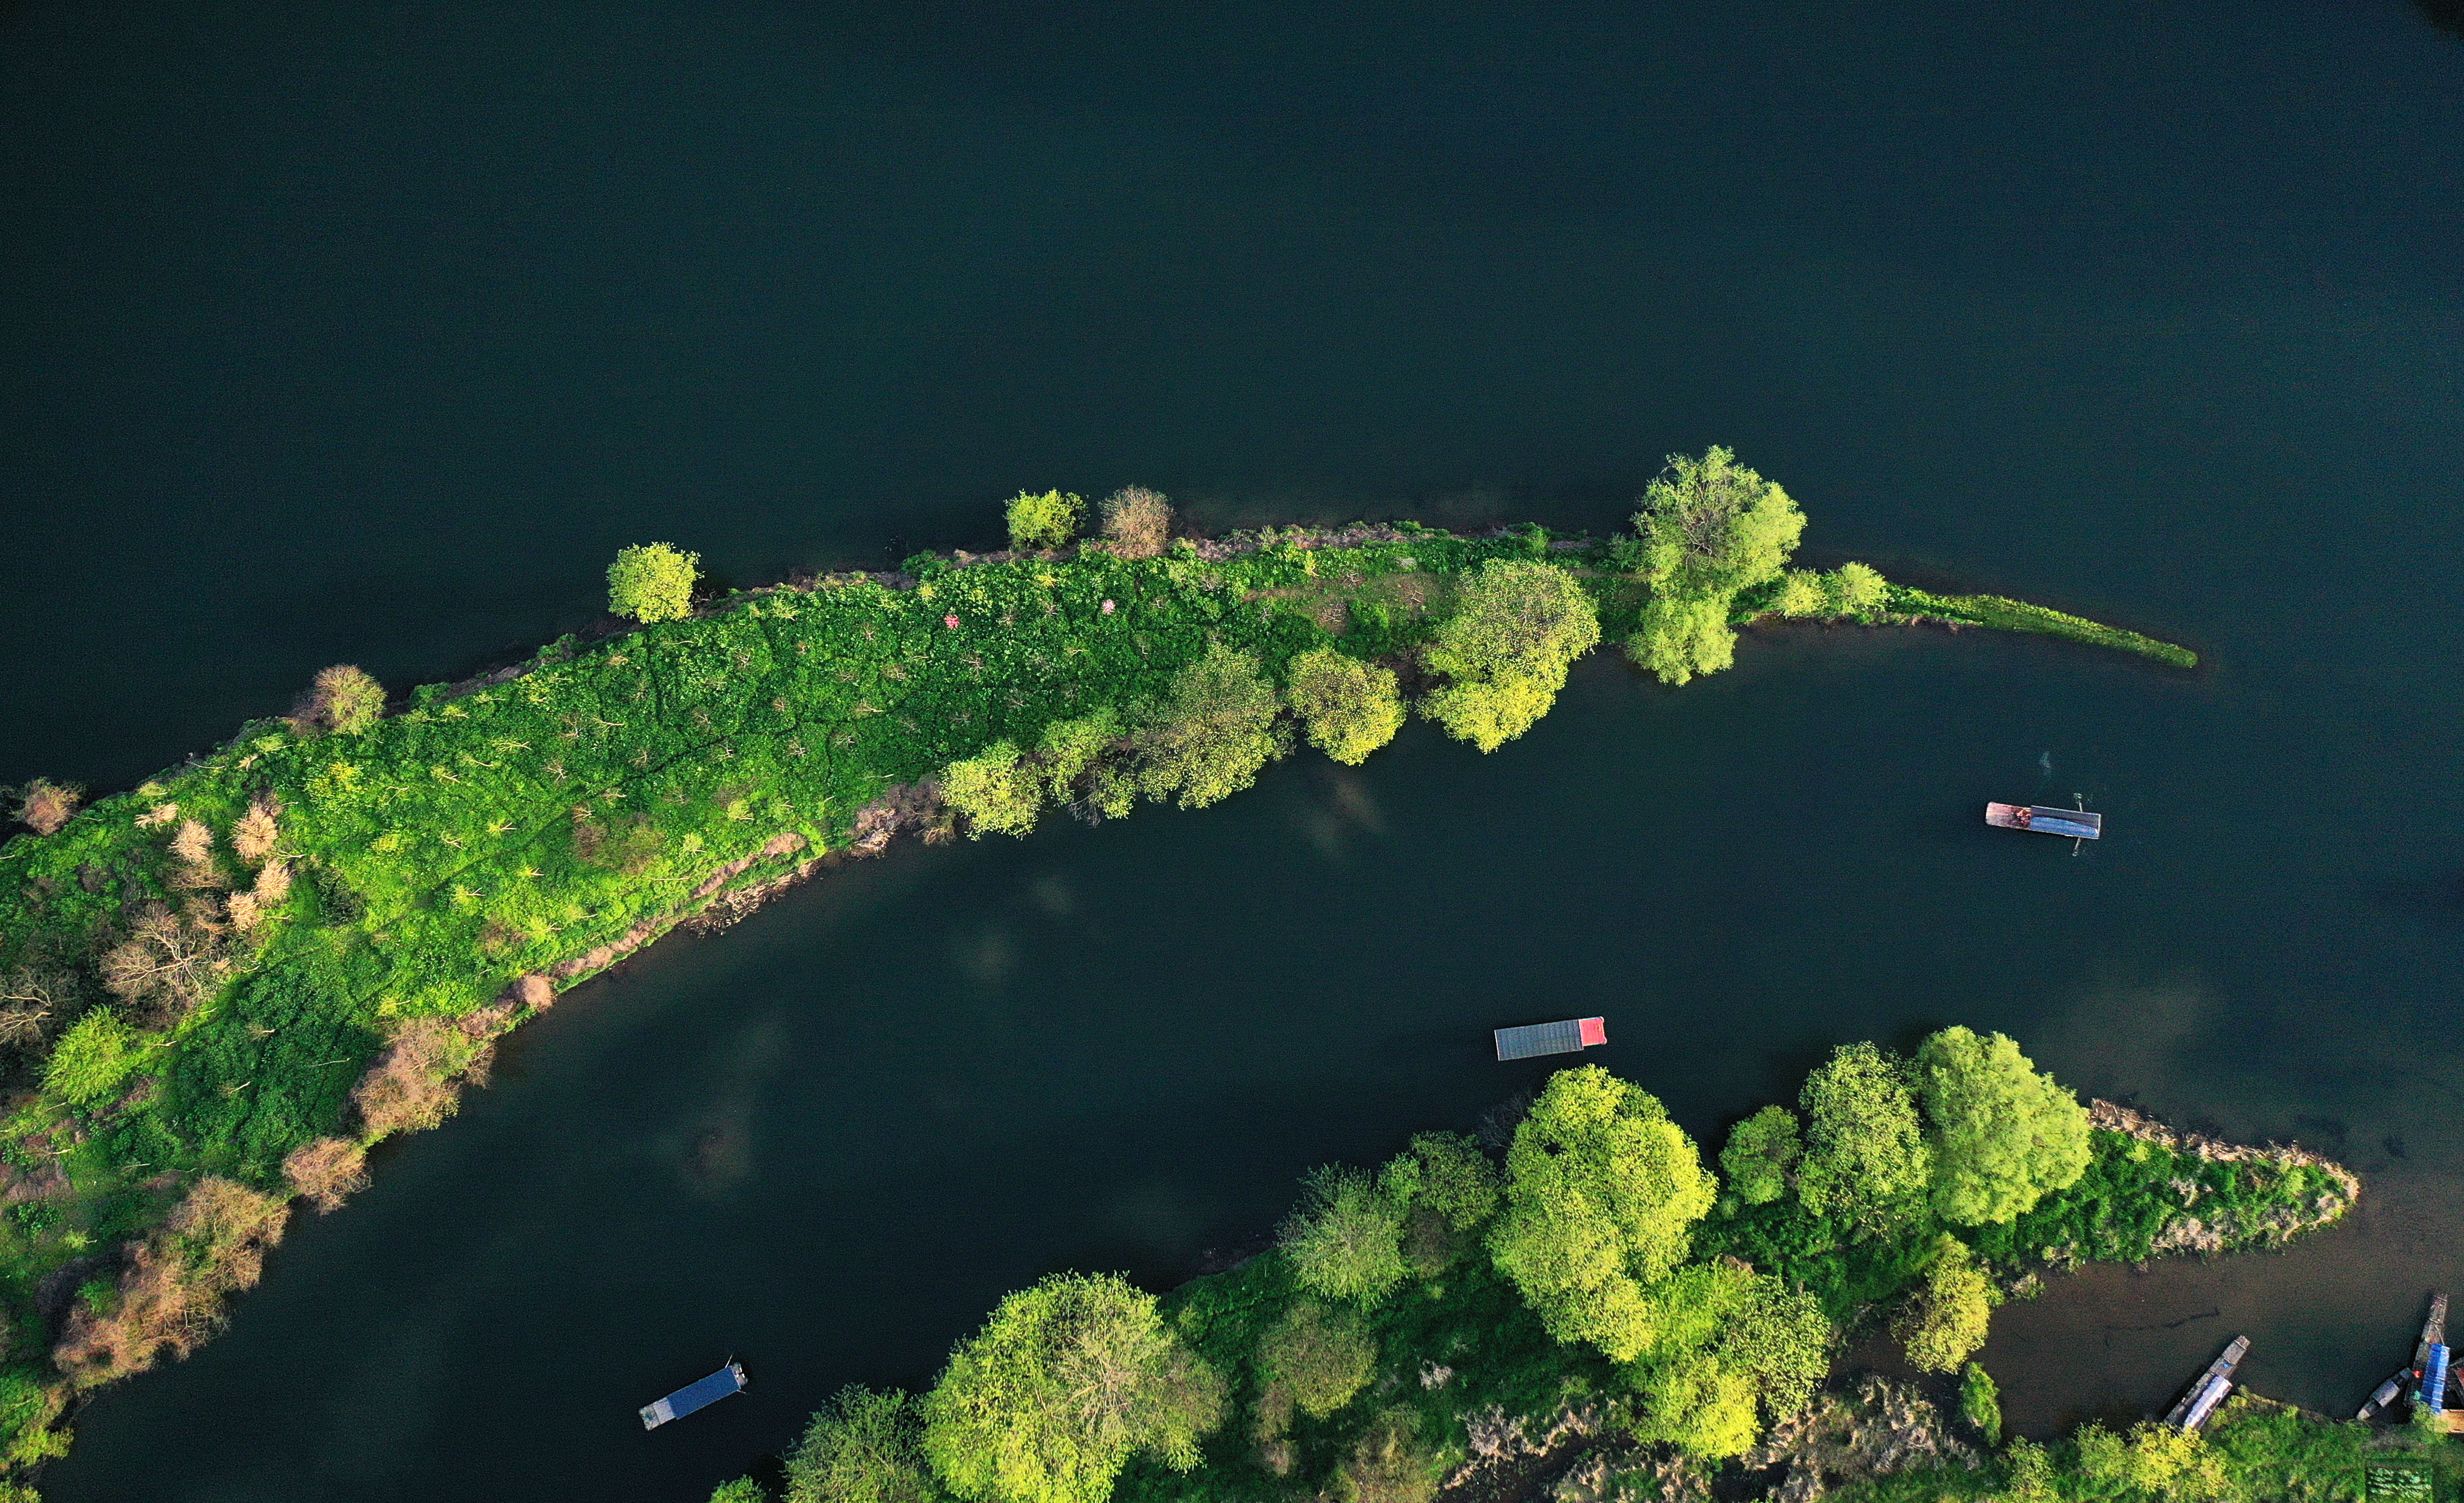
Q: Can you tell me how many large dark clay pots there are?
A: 0